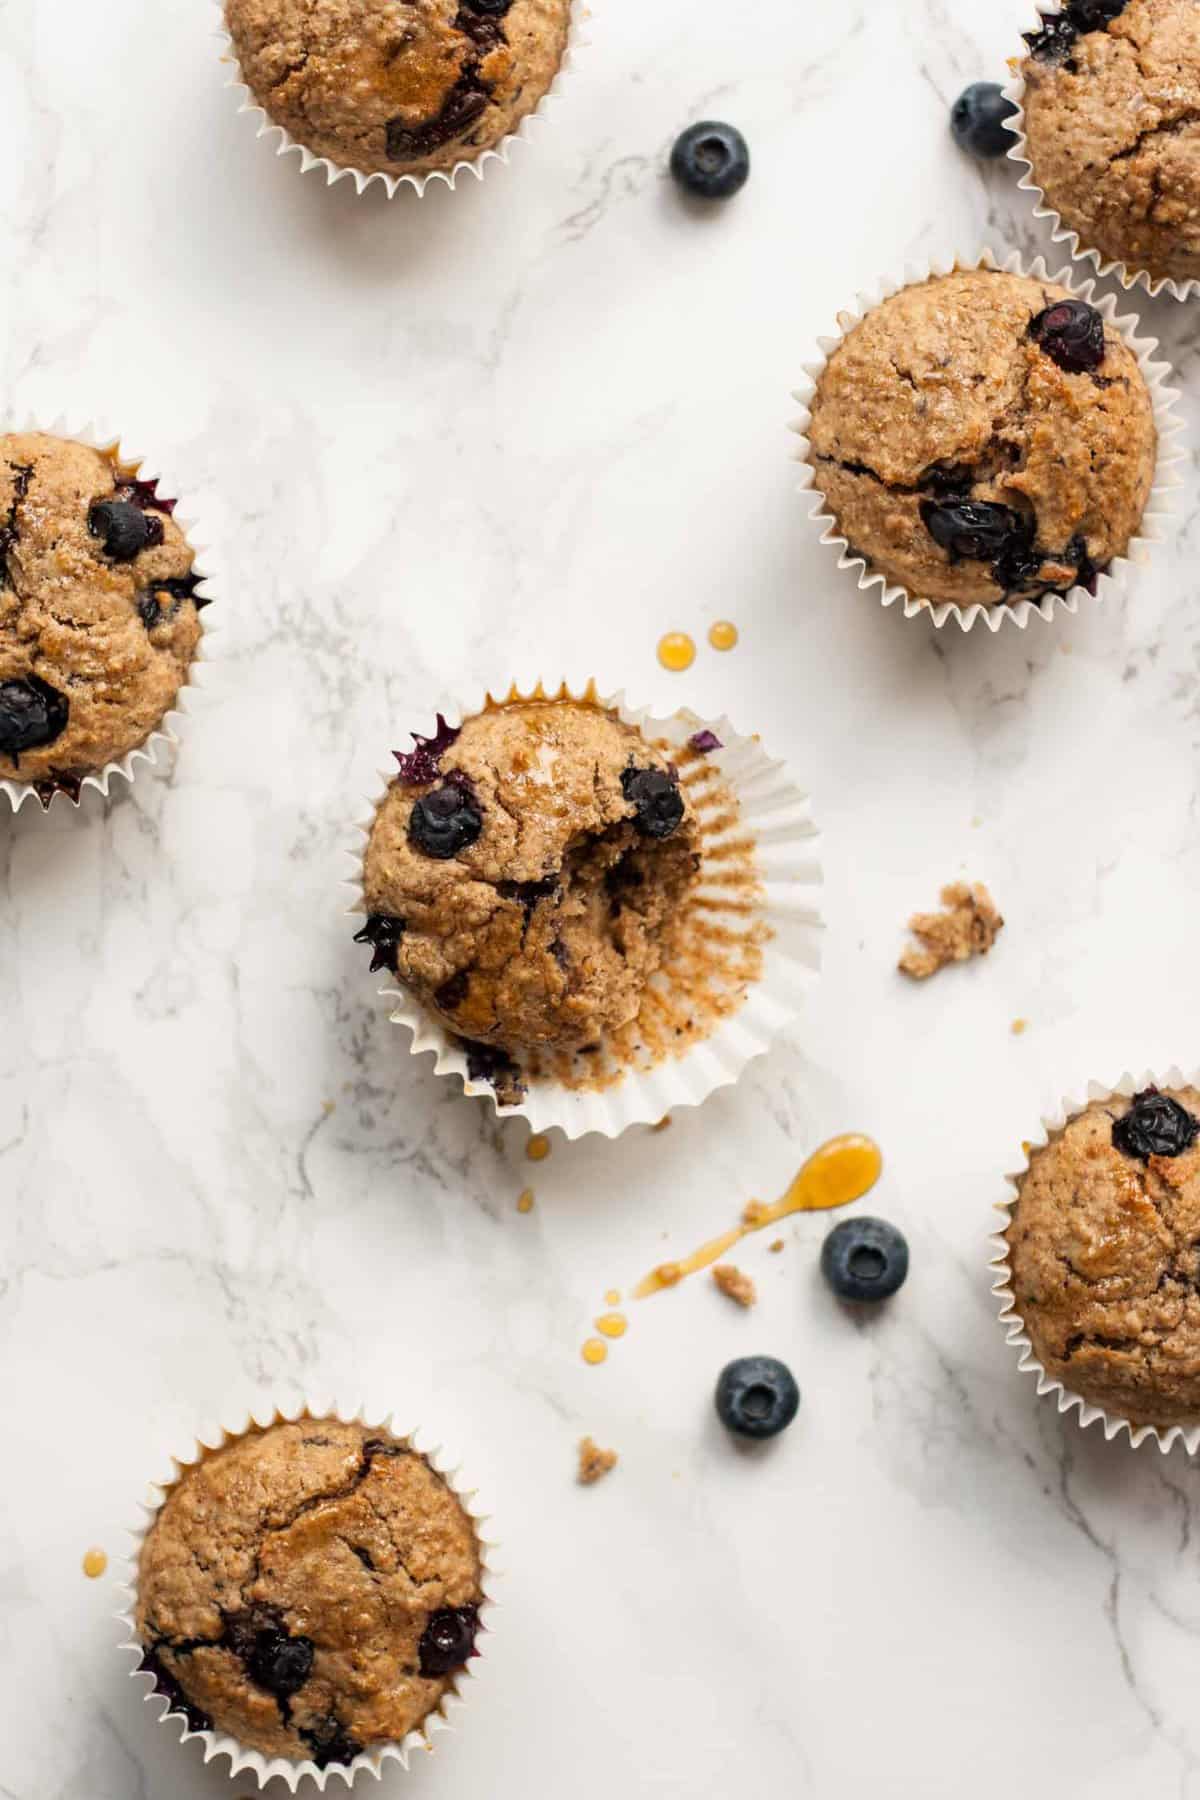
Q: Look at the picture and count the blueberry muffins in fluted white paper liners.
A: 7